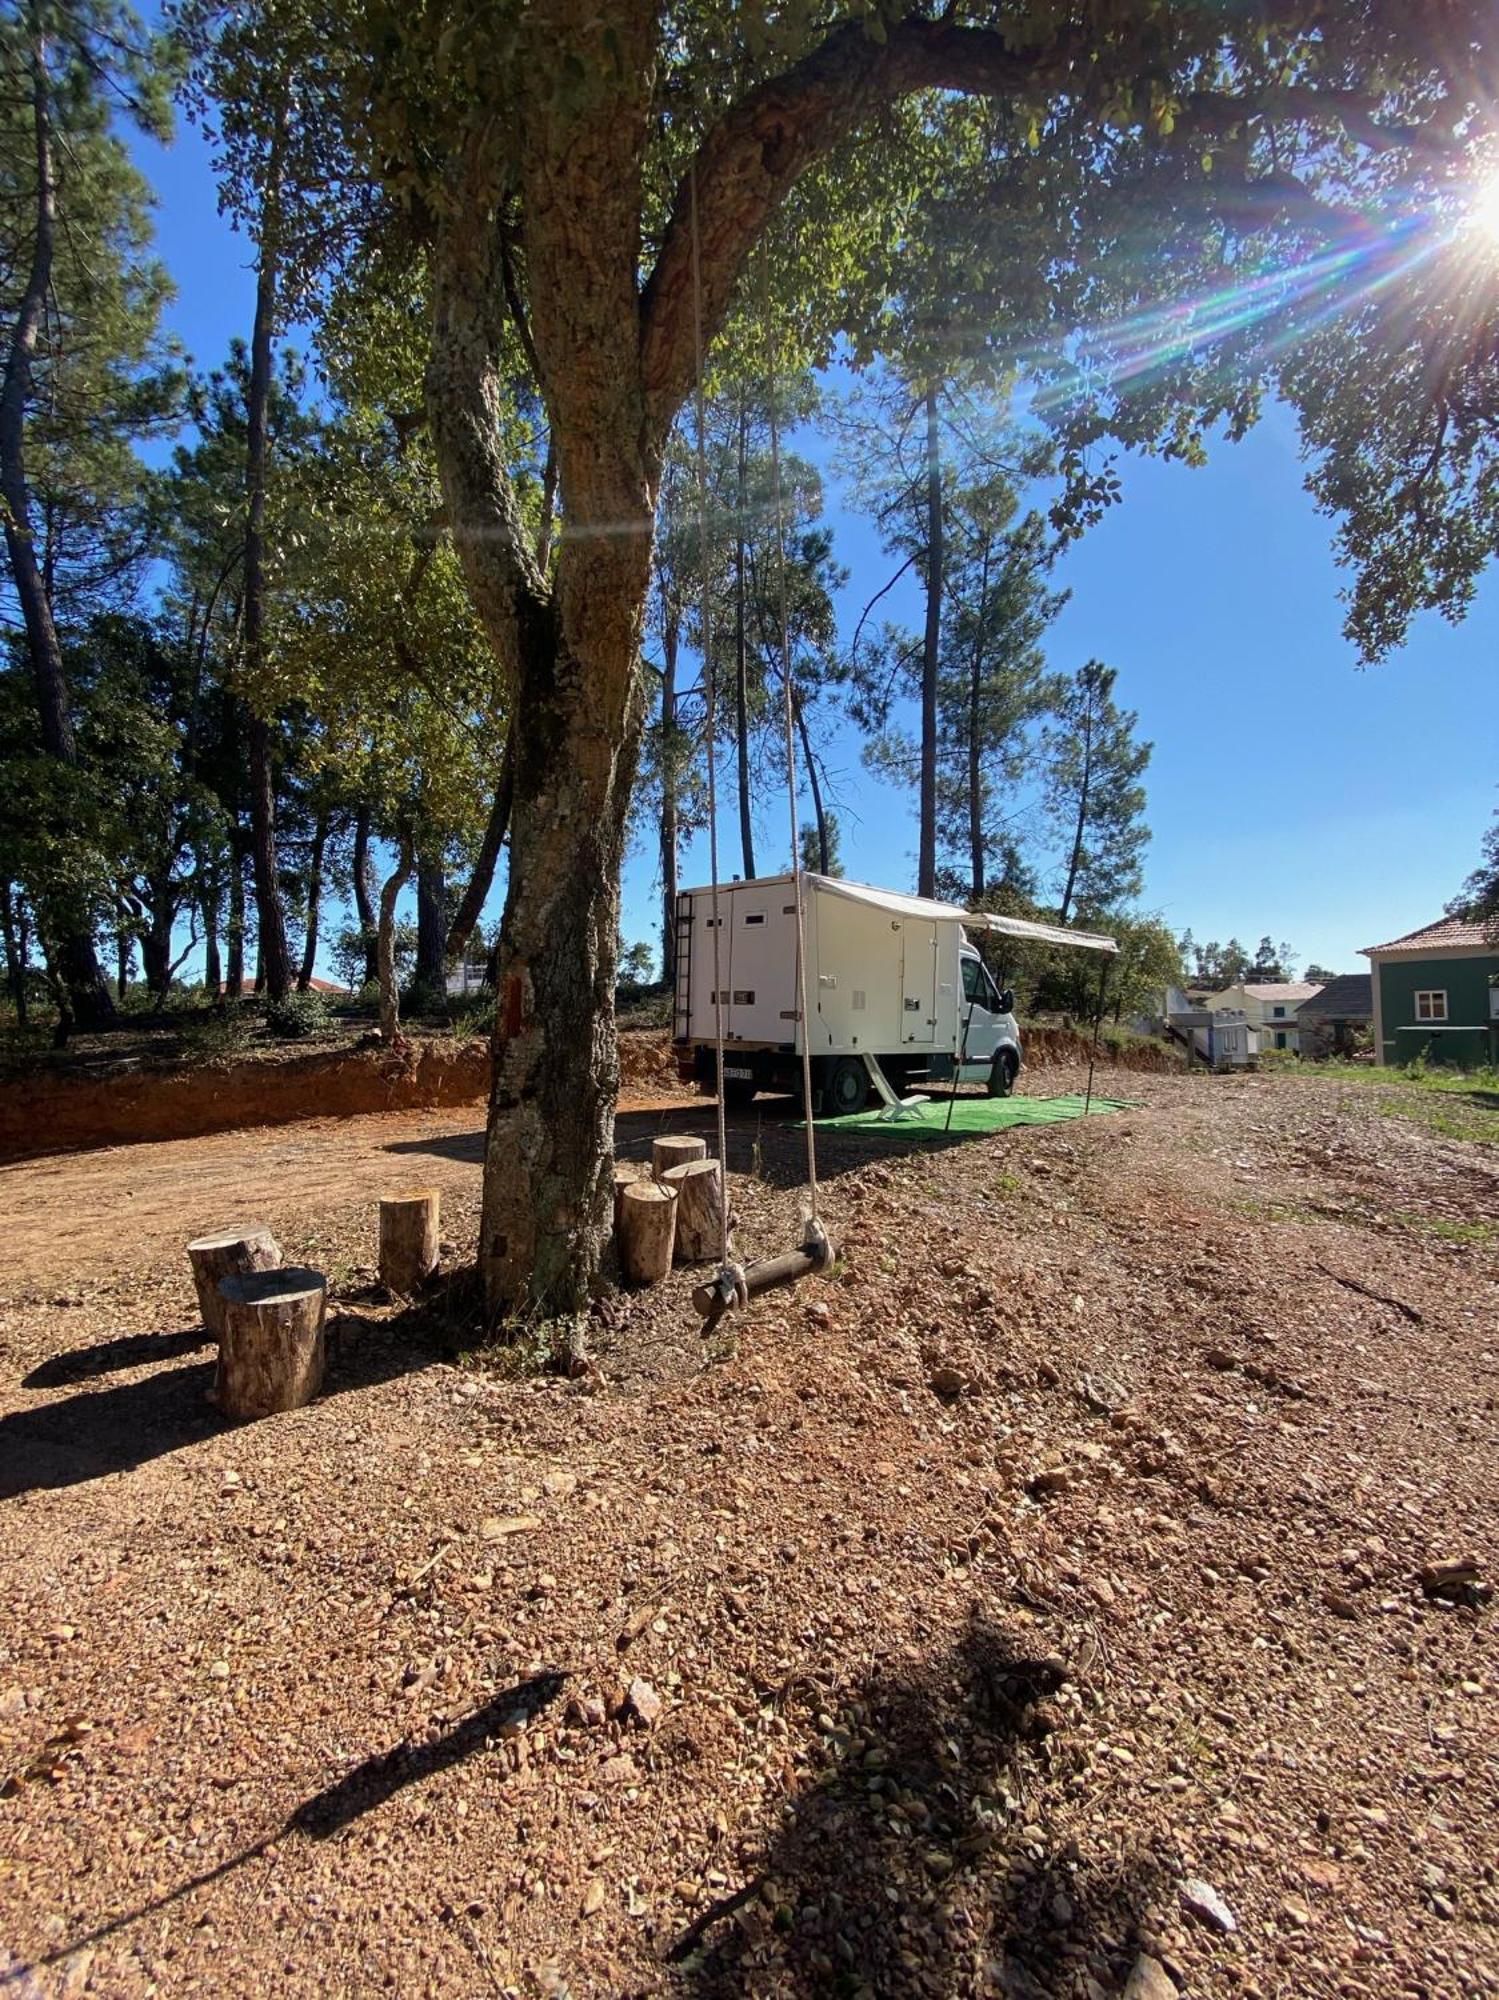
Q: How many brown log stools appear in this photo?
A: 7